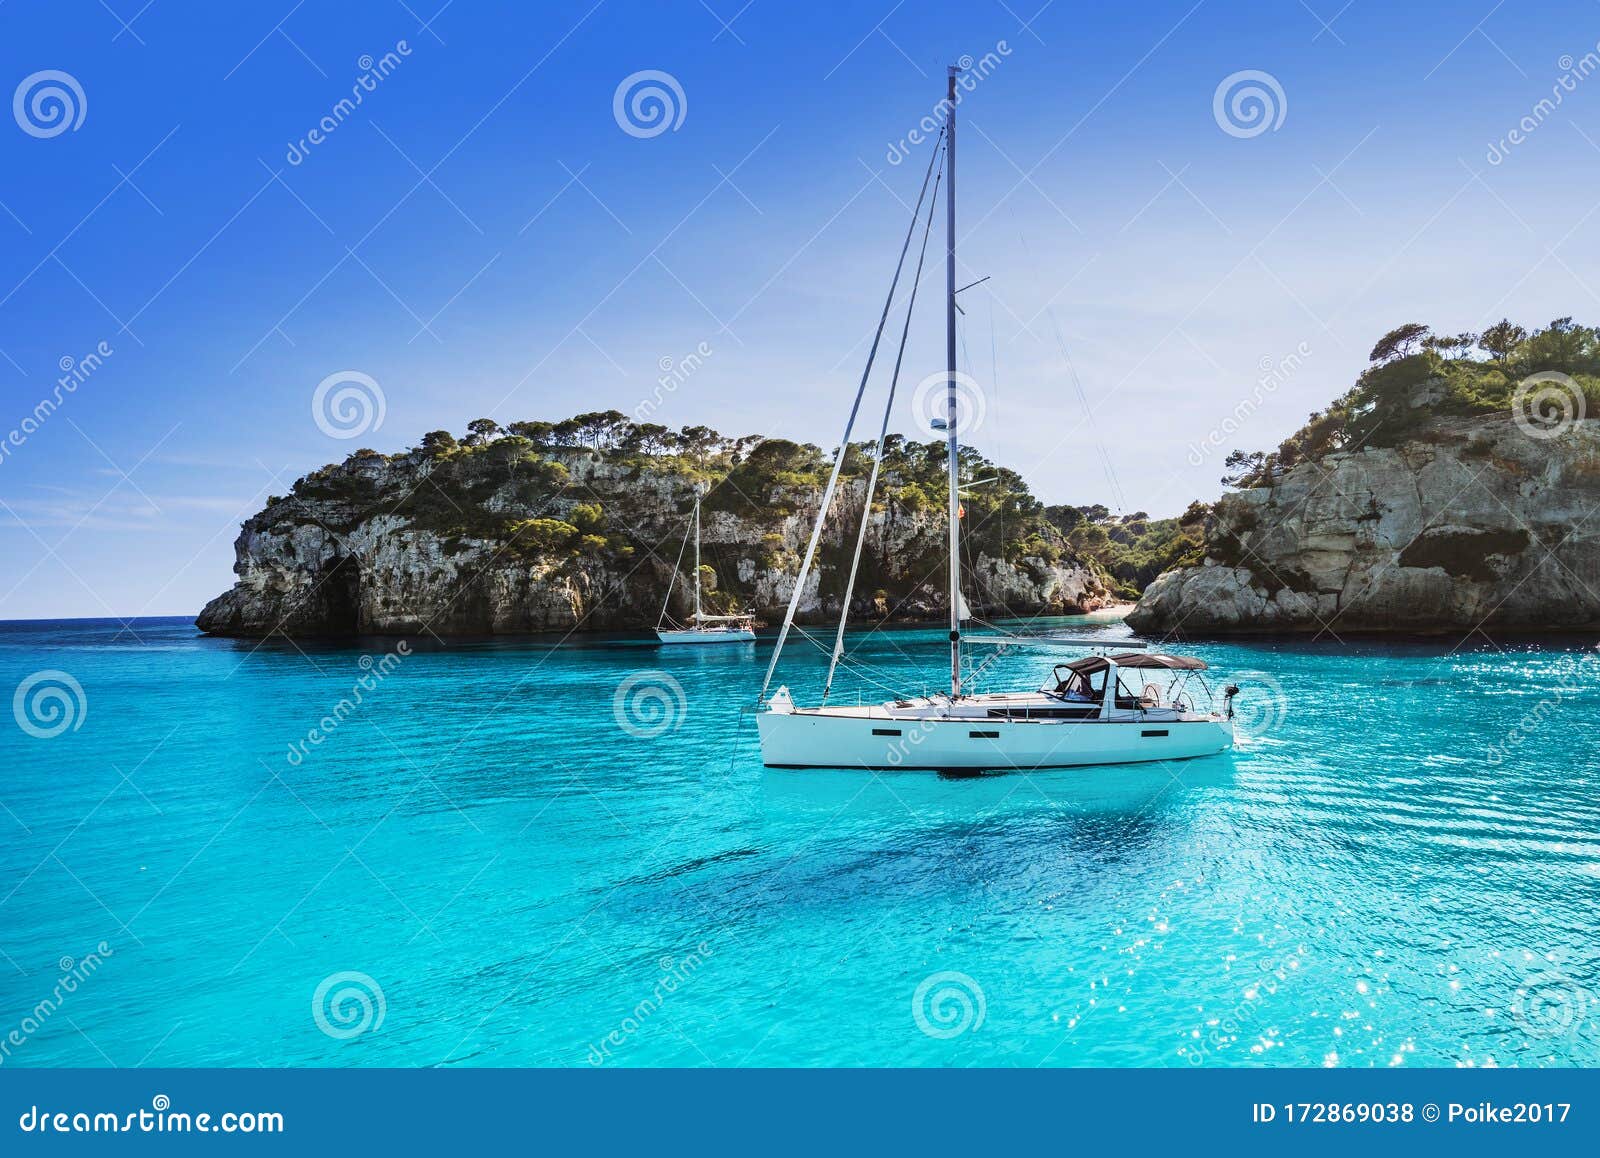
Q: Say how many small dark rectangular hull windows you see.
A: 3